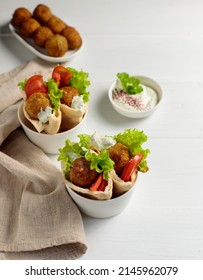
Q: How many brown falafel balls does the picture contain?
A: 11